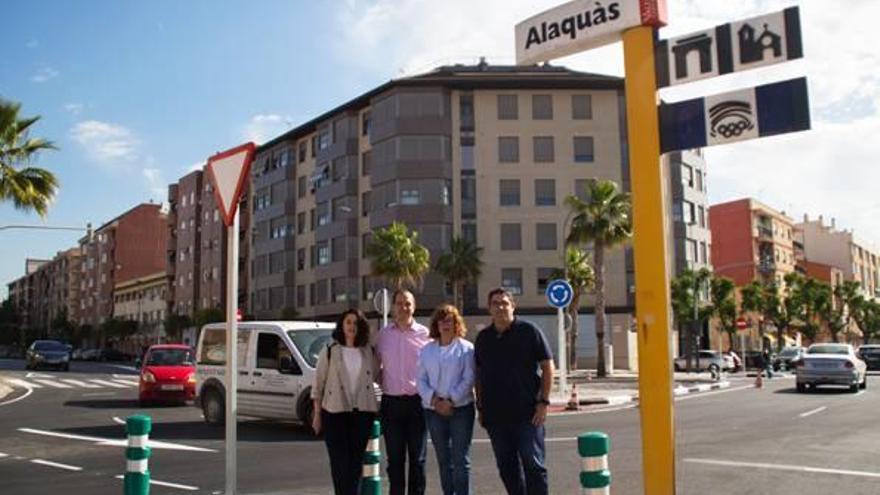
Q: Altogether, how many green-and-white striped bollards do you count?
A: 3